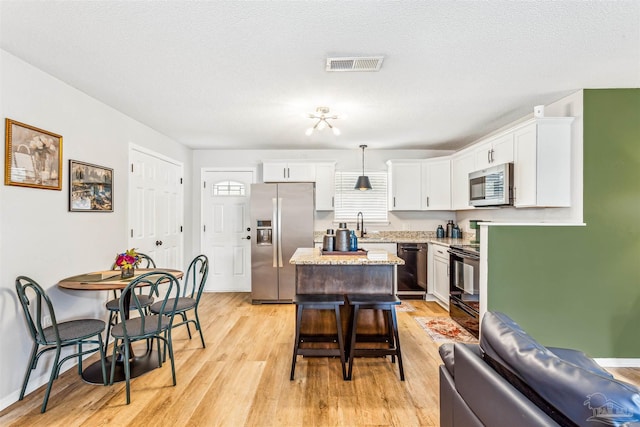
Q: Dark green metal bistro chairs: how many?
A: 4